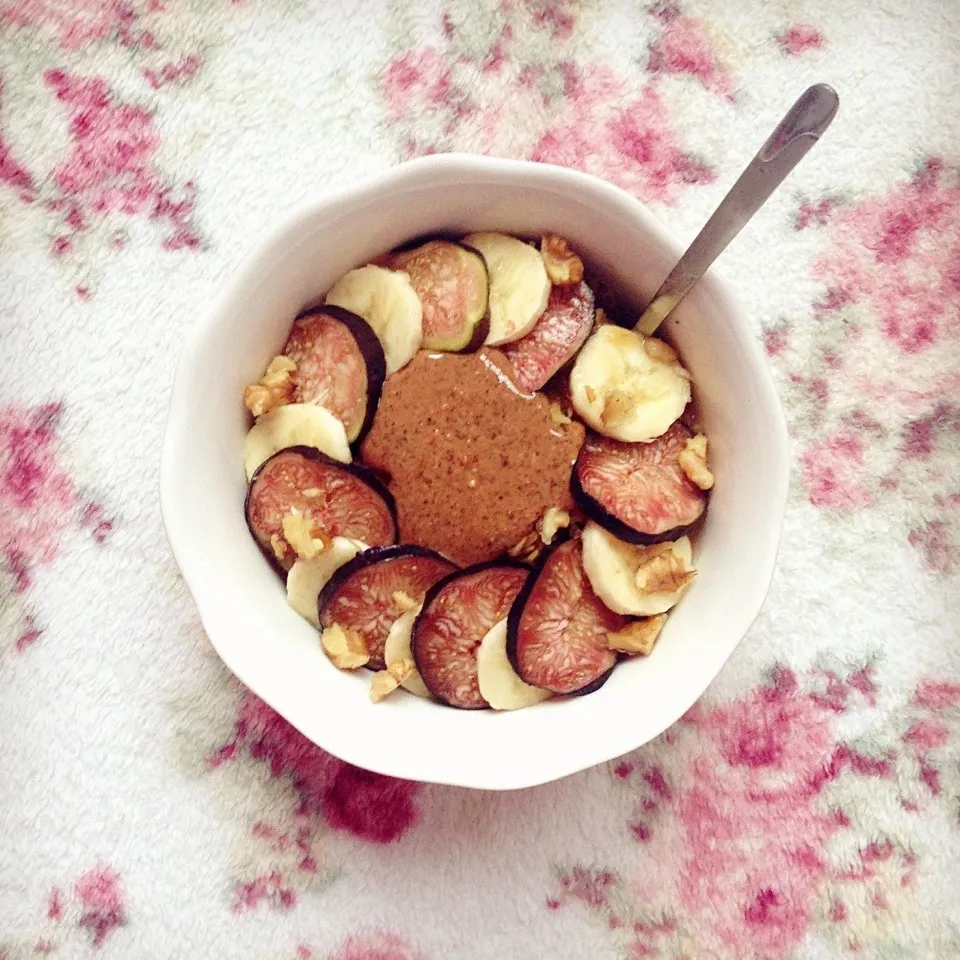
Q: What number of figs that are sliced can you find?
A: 8